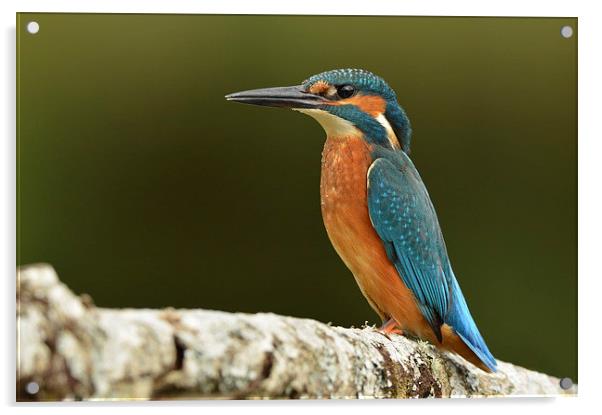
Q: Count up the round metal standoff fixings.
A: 4